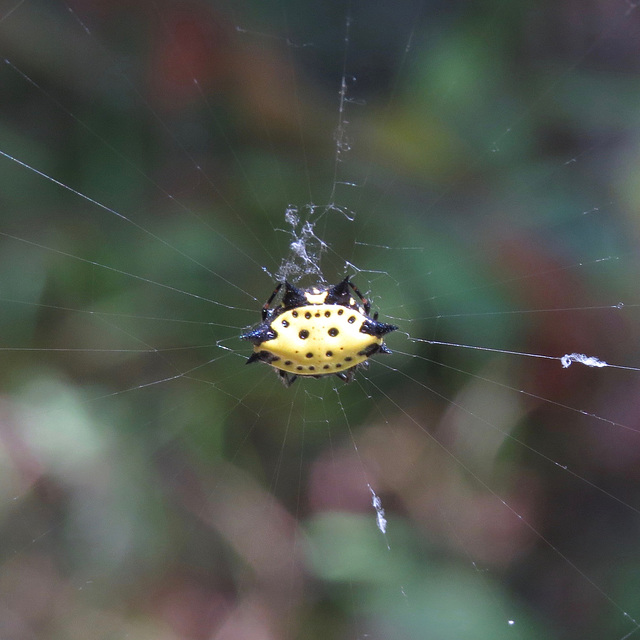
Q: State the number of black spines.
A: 6